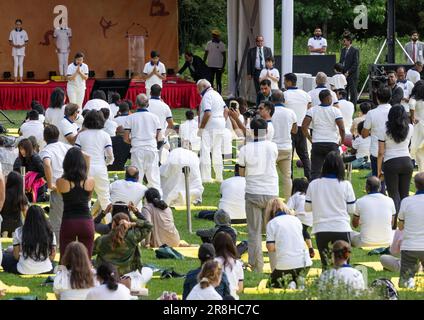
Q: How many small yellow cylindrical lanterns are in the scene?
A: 0